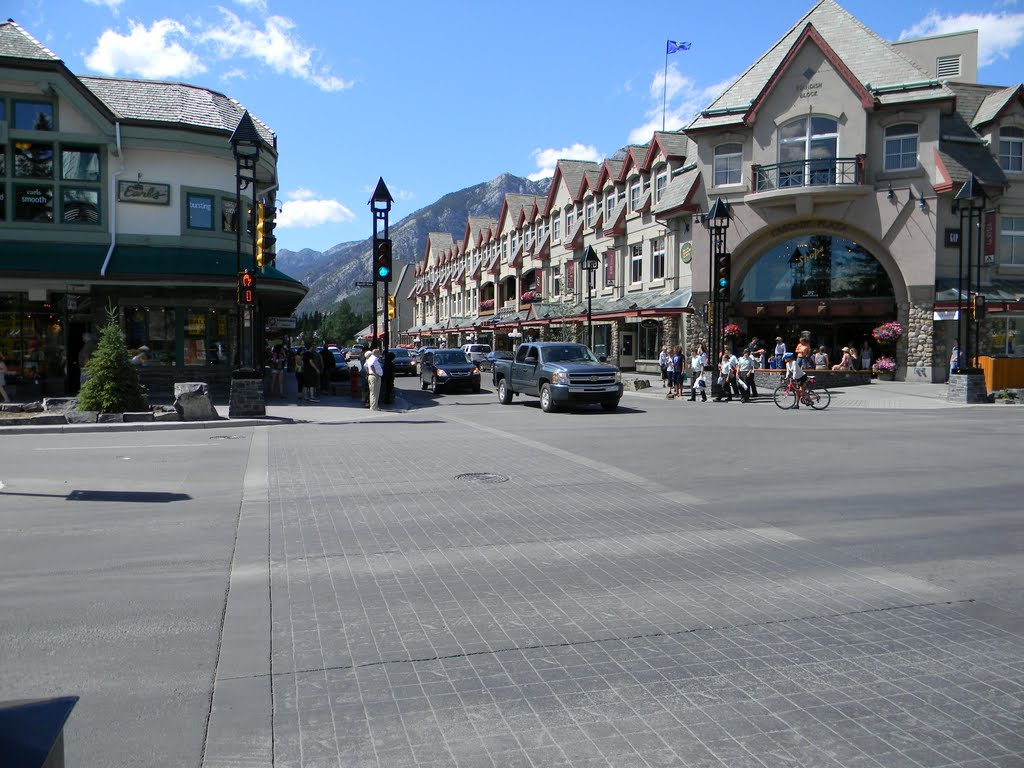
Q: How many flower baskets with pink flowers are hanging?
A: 2